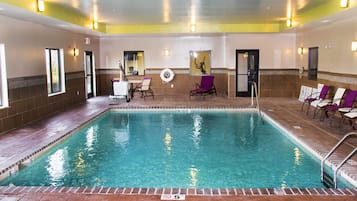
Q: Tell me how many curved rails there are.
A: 3